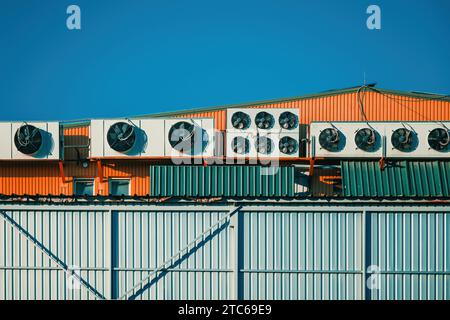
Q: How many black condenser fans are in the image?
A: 13